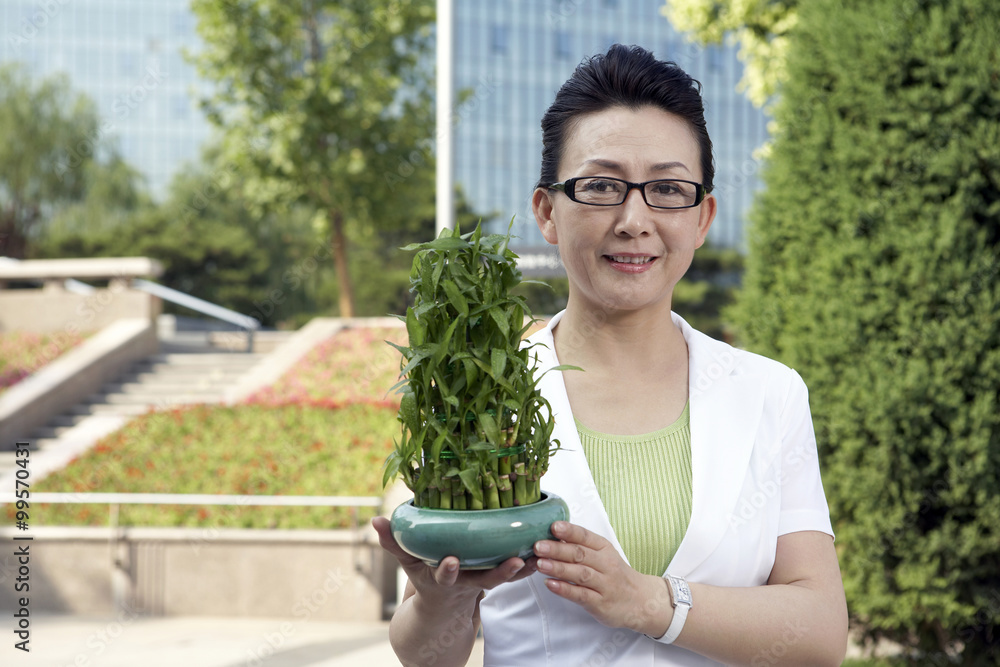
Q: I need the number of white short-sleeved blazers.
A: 1